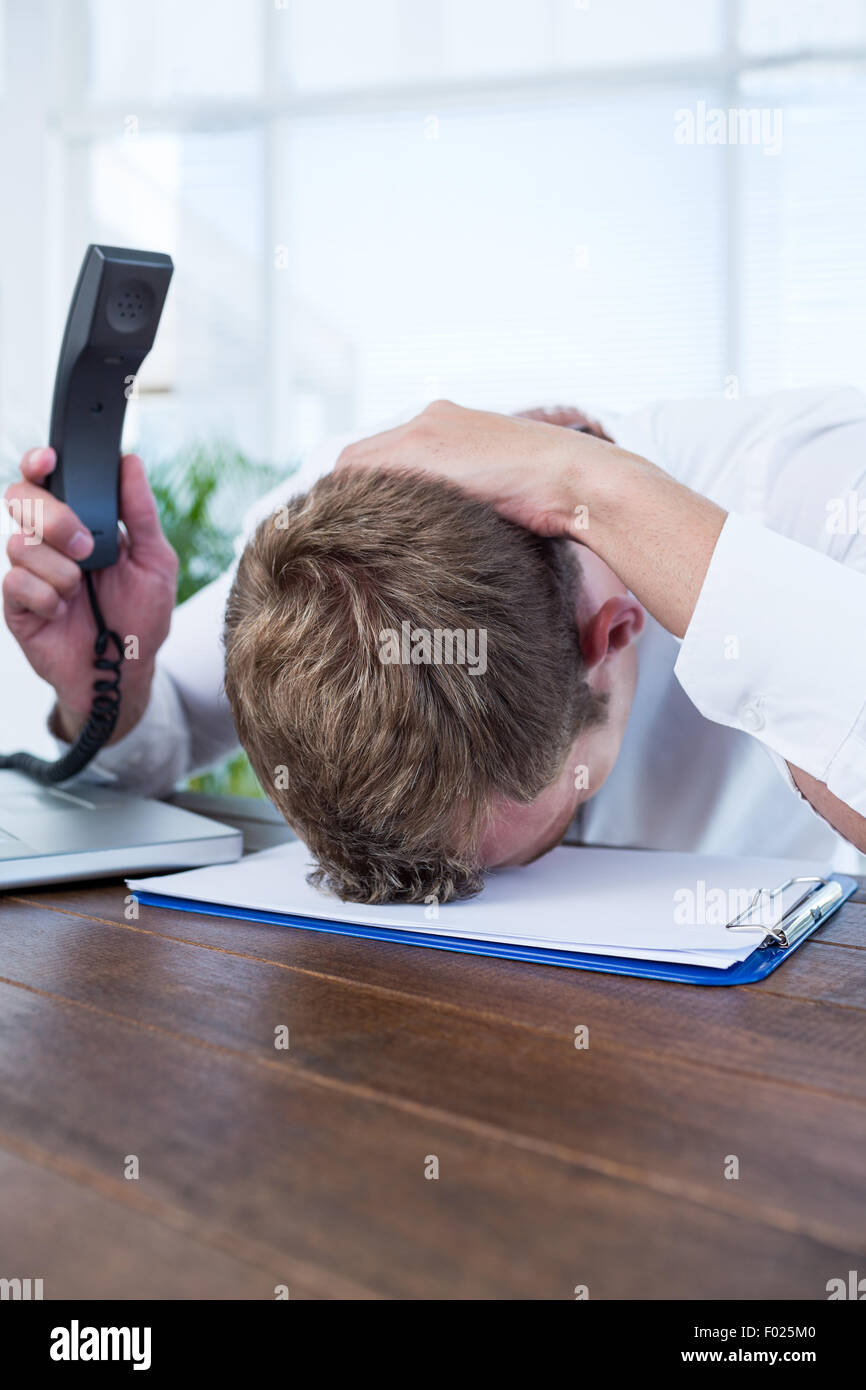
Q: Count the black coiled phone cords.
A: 1